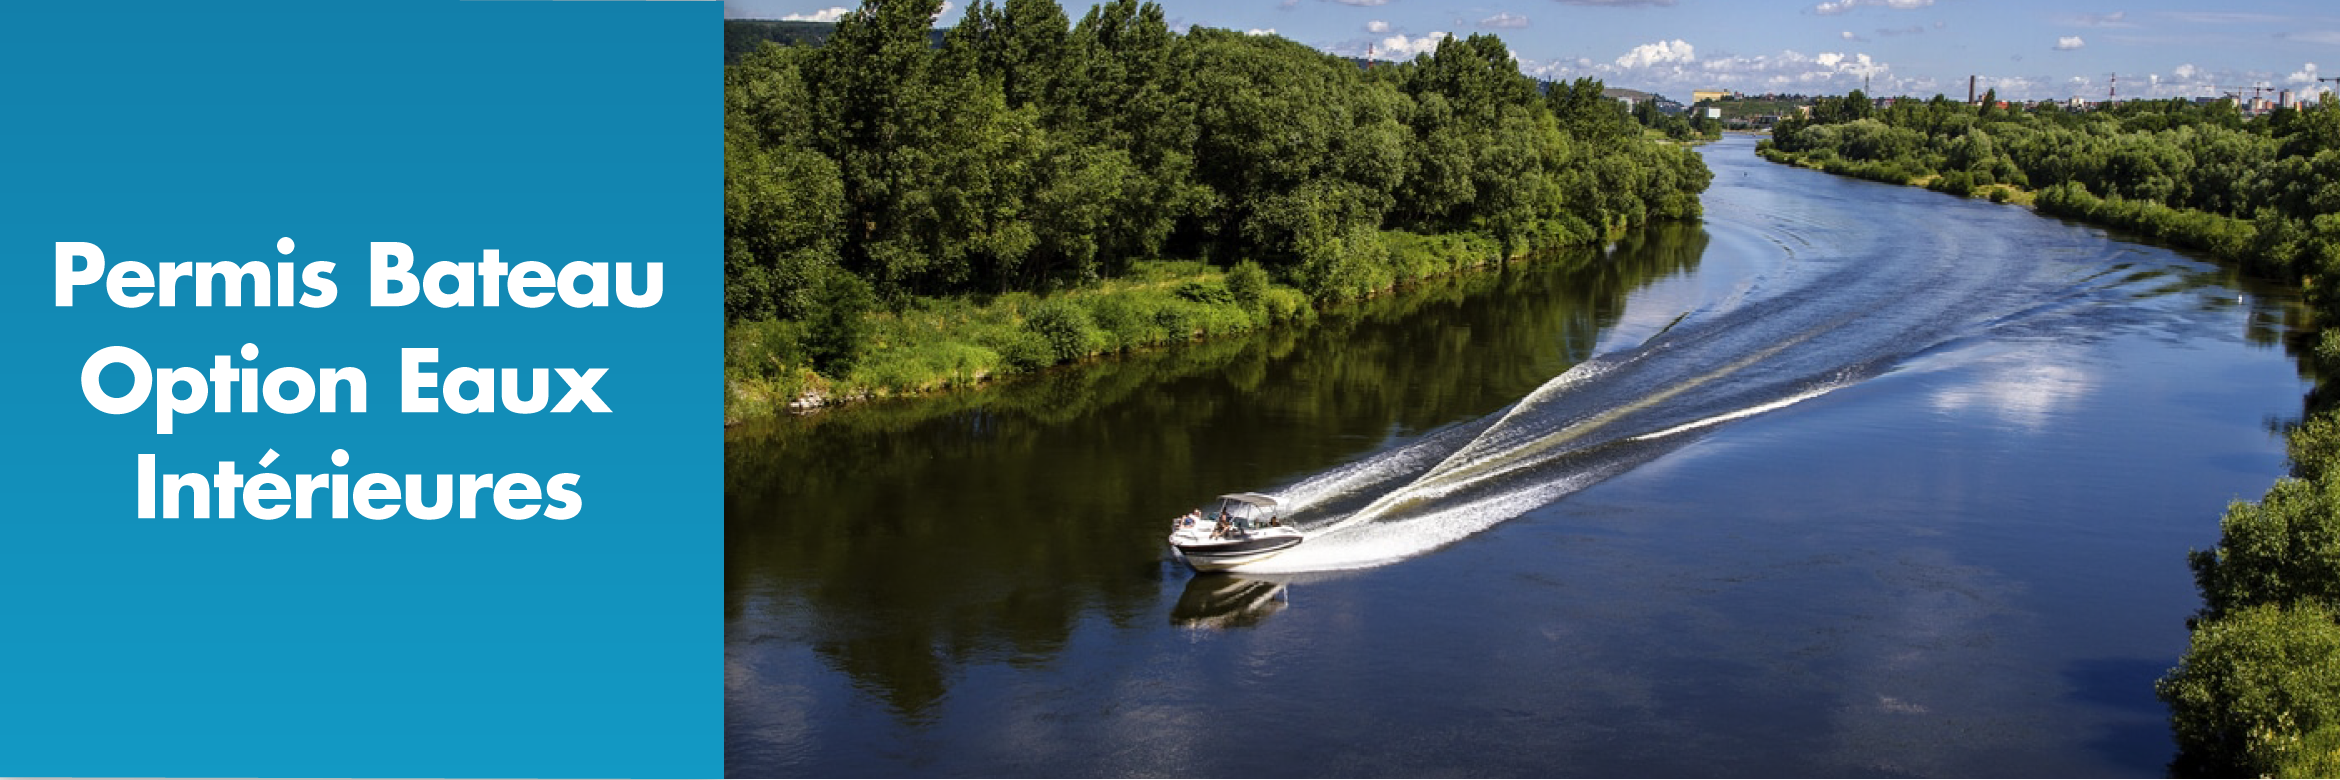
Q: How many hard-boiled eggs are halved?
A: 0